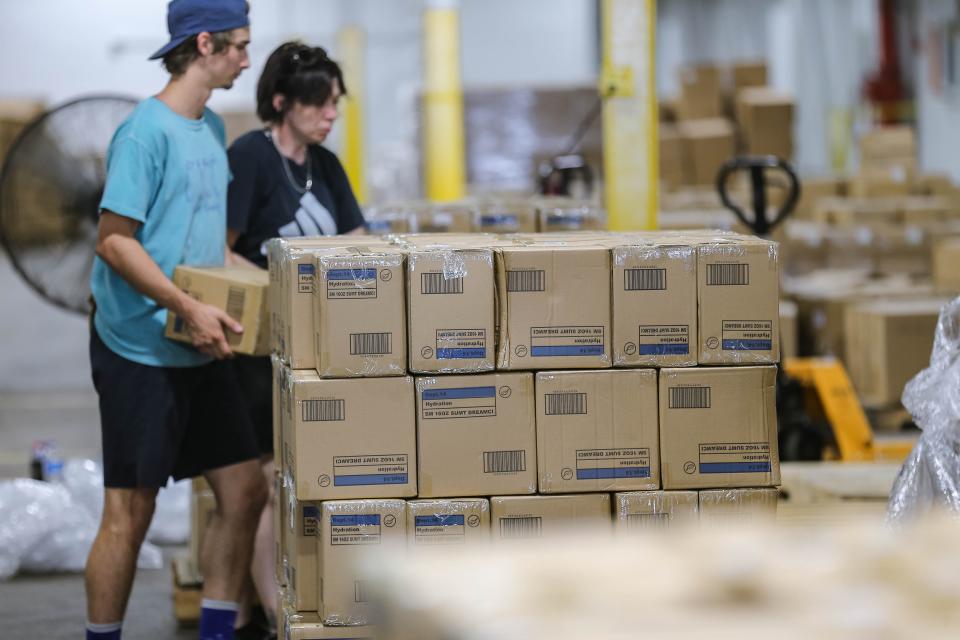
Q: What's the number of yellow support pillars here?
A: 3